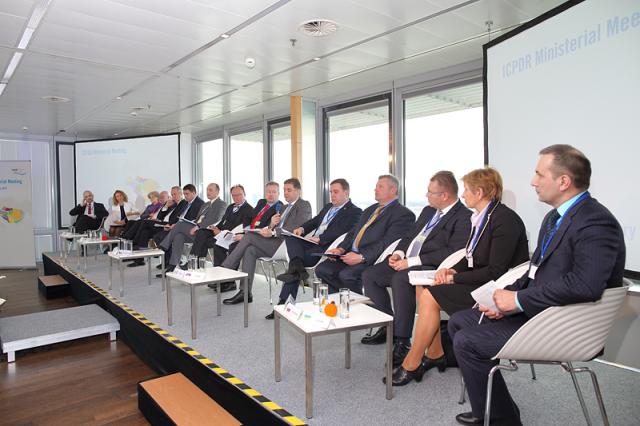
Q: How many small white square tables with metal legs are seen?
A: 5